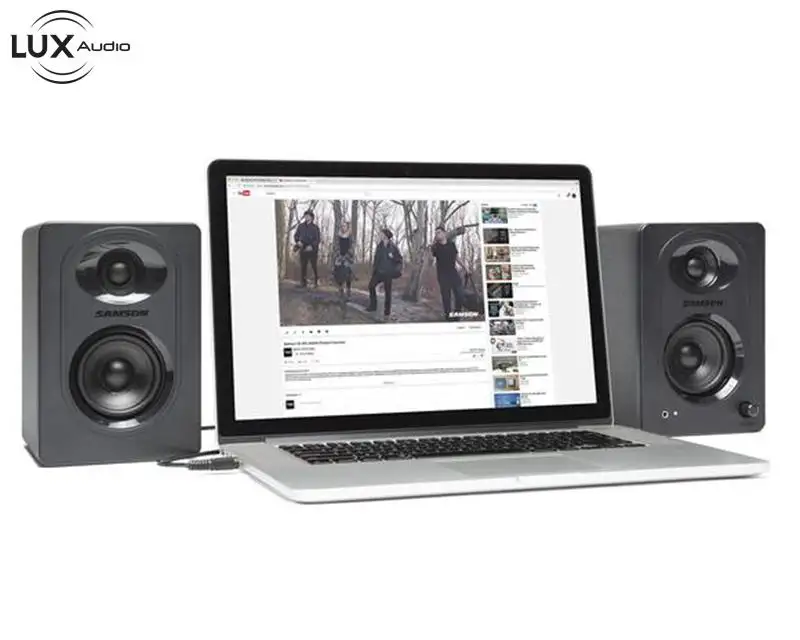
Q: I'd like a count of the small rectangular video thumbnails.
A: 11